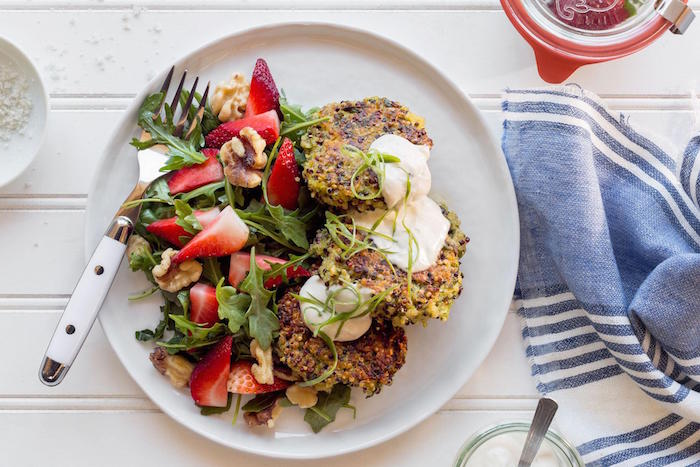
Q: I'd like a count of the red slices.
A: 10